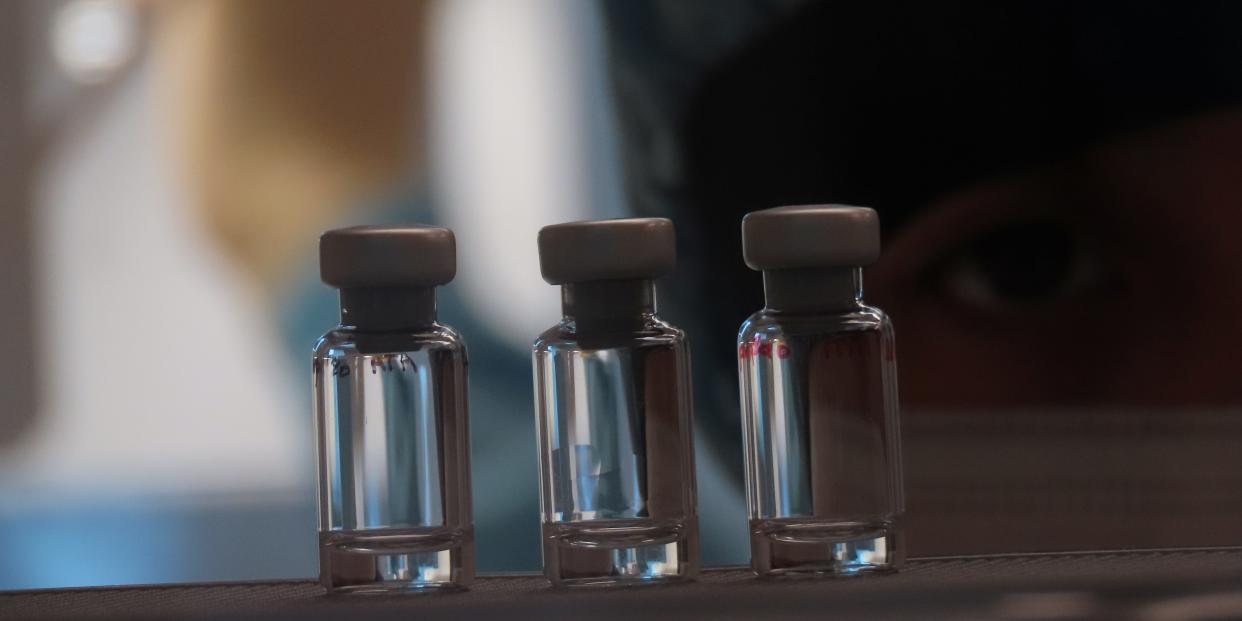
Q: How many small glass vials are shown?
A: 3